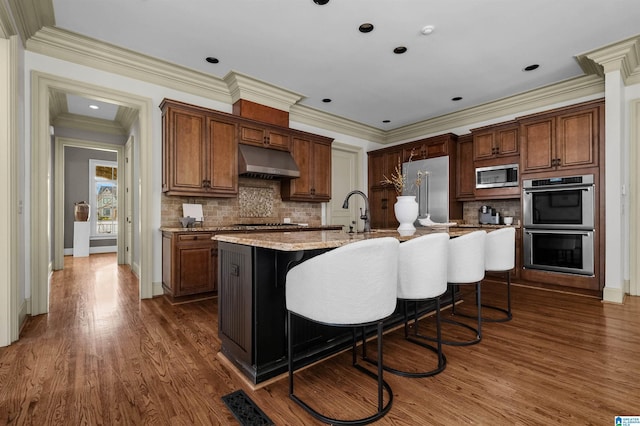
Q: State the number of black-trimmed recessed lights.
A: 8